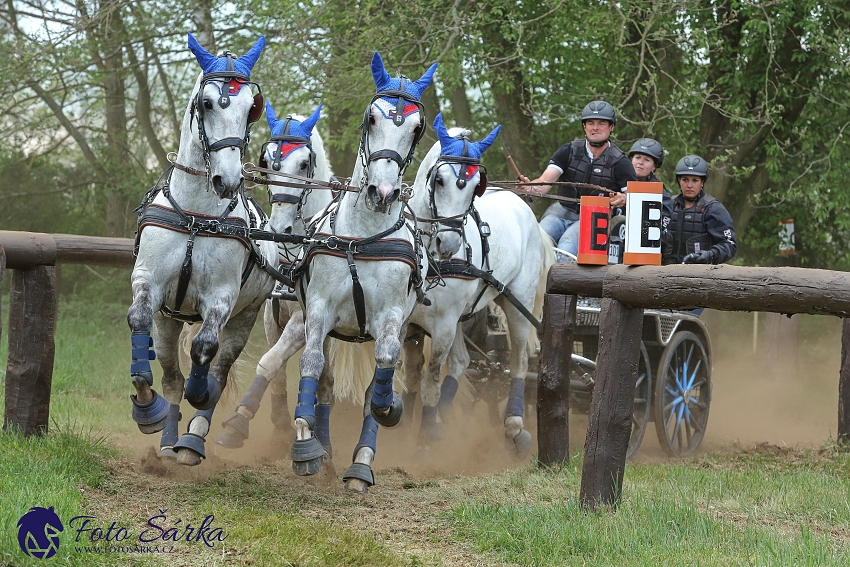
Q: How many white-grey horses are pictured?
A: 4